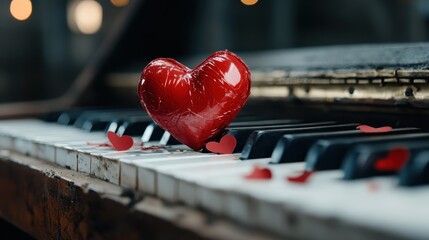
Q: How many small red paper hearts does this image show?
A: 6